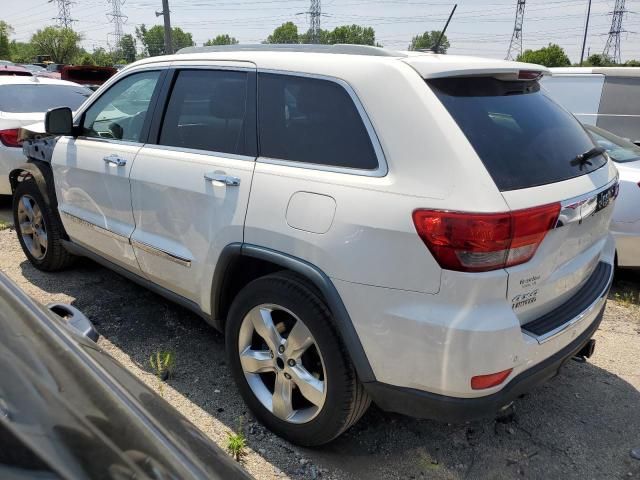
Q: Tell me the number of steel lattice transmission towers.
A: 5